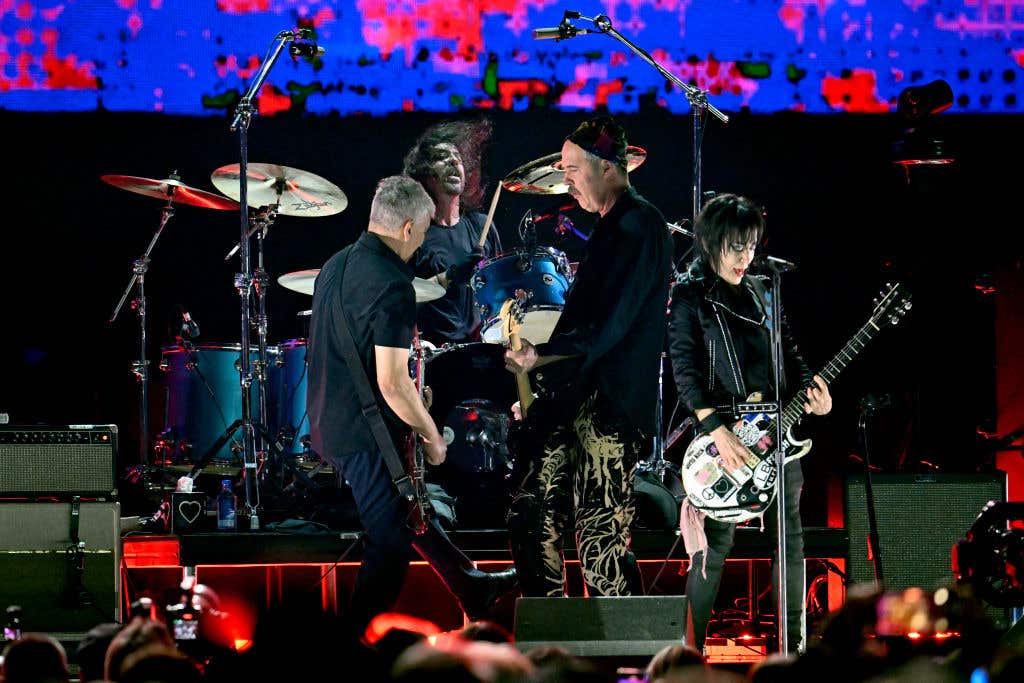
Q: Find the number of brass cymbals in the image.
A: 4